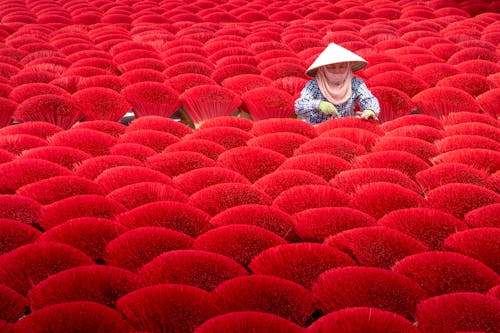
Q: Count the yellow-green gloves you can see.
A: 2